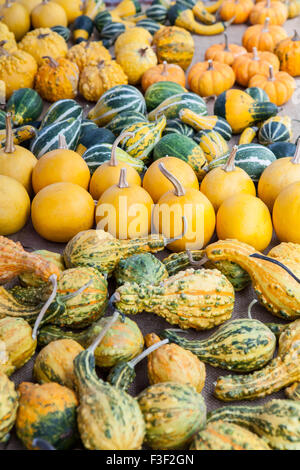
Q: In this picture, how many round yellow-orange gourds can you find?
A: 12